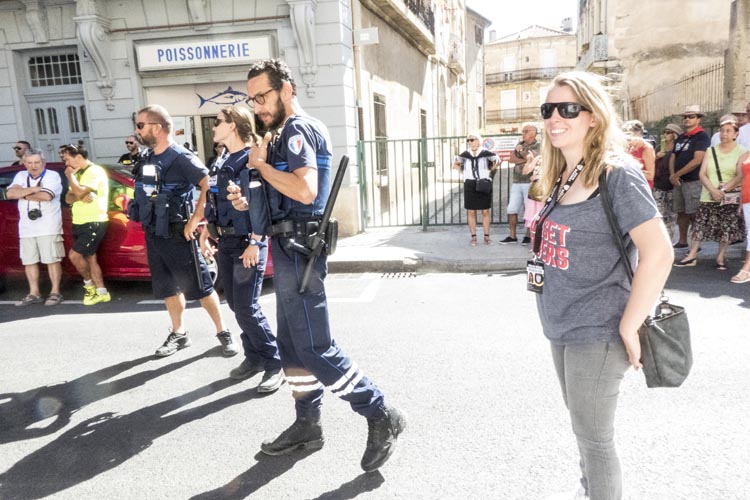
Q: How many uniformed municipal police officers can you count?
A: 3